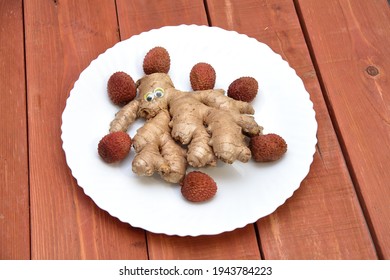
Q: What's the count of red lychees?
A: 7